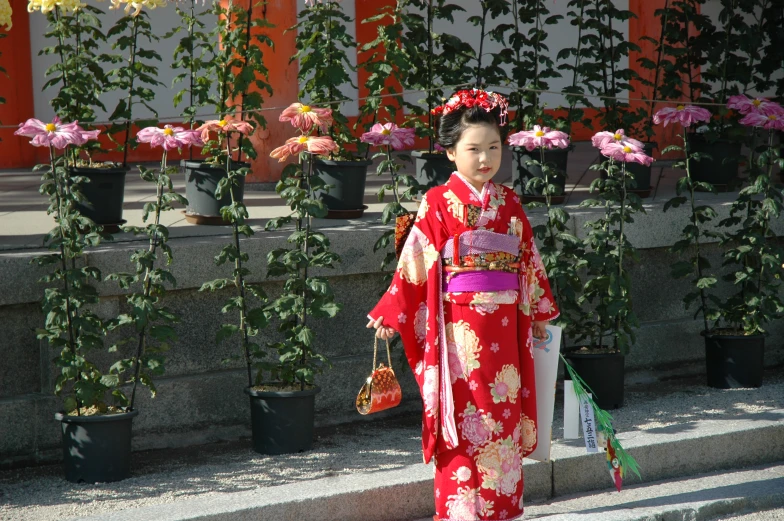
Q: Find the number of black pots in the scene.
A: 11